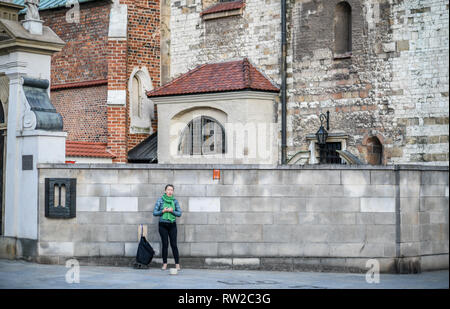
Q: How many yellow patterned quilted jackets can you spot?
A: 0